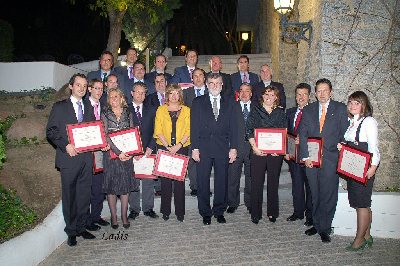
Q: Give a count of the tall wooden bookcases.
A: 0